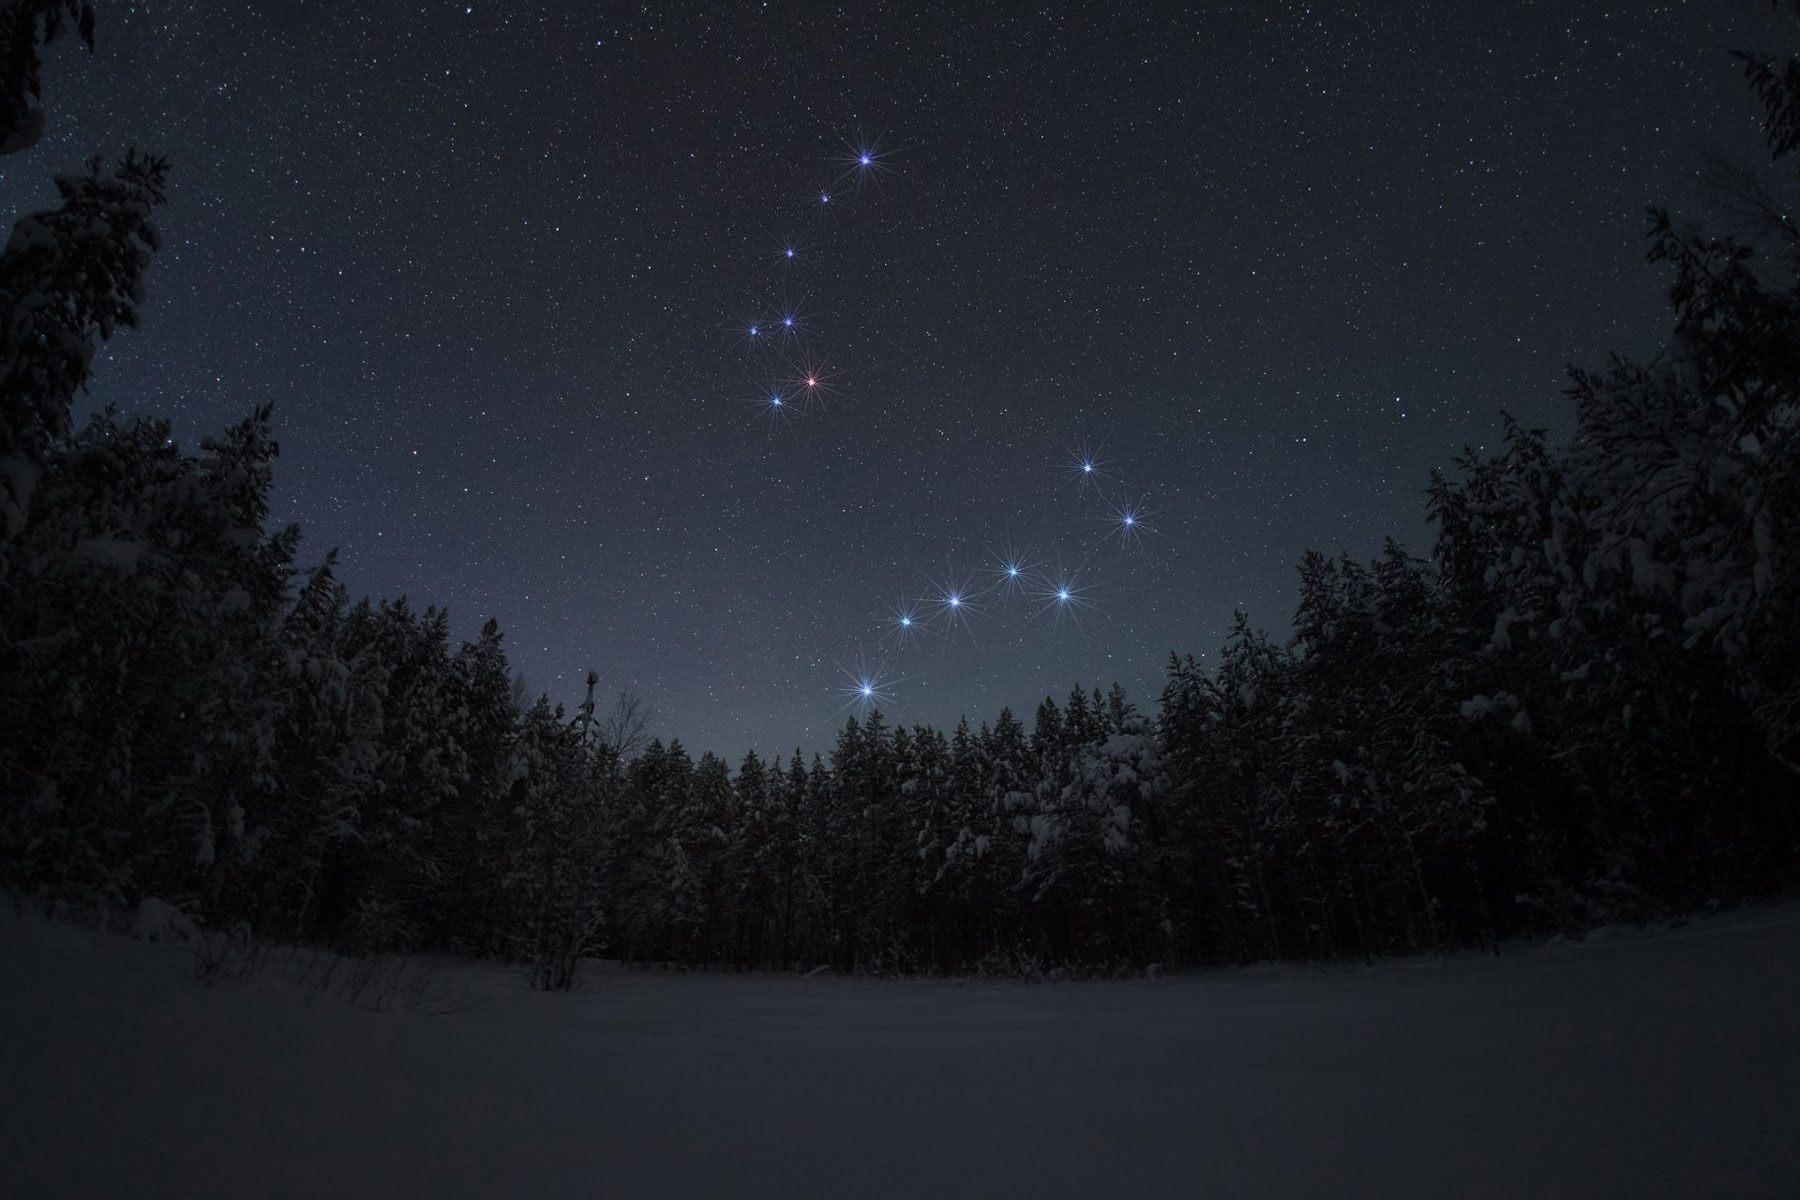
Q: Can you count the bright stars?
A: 14